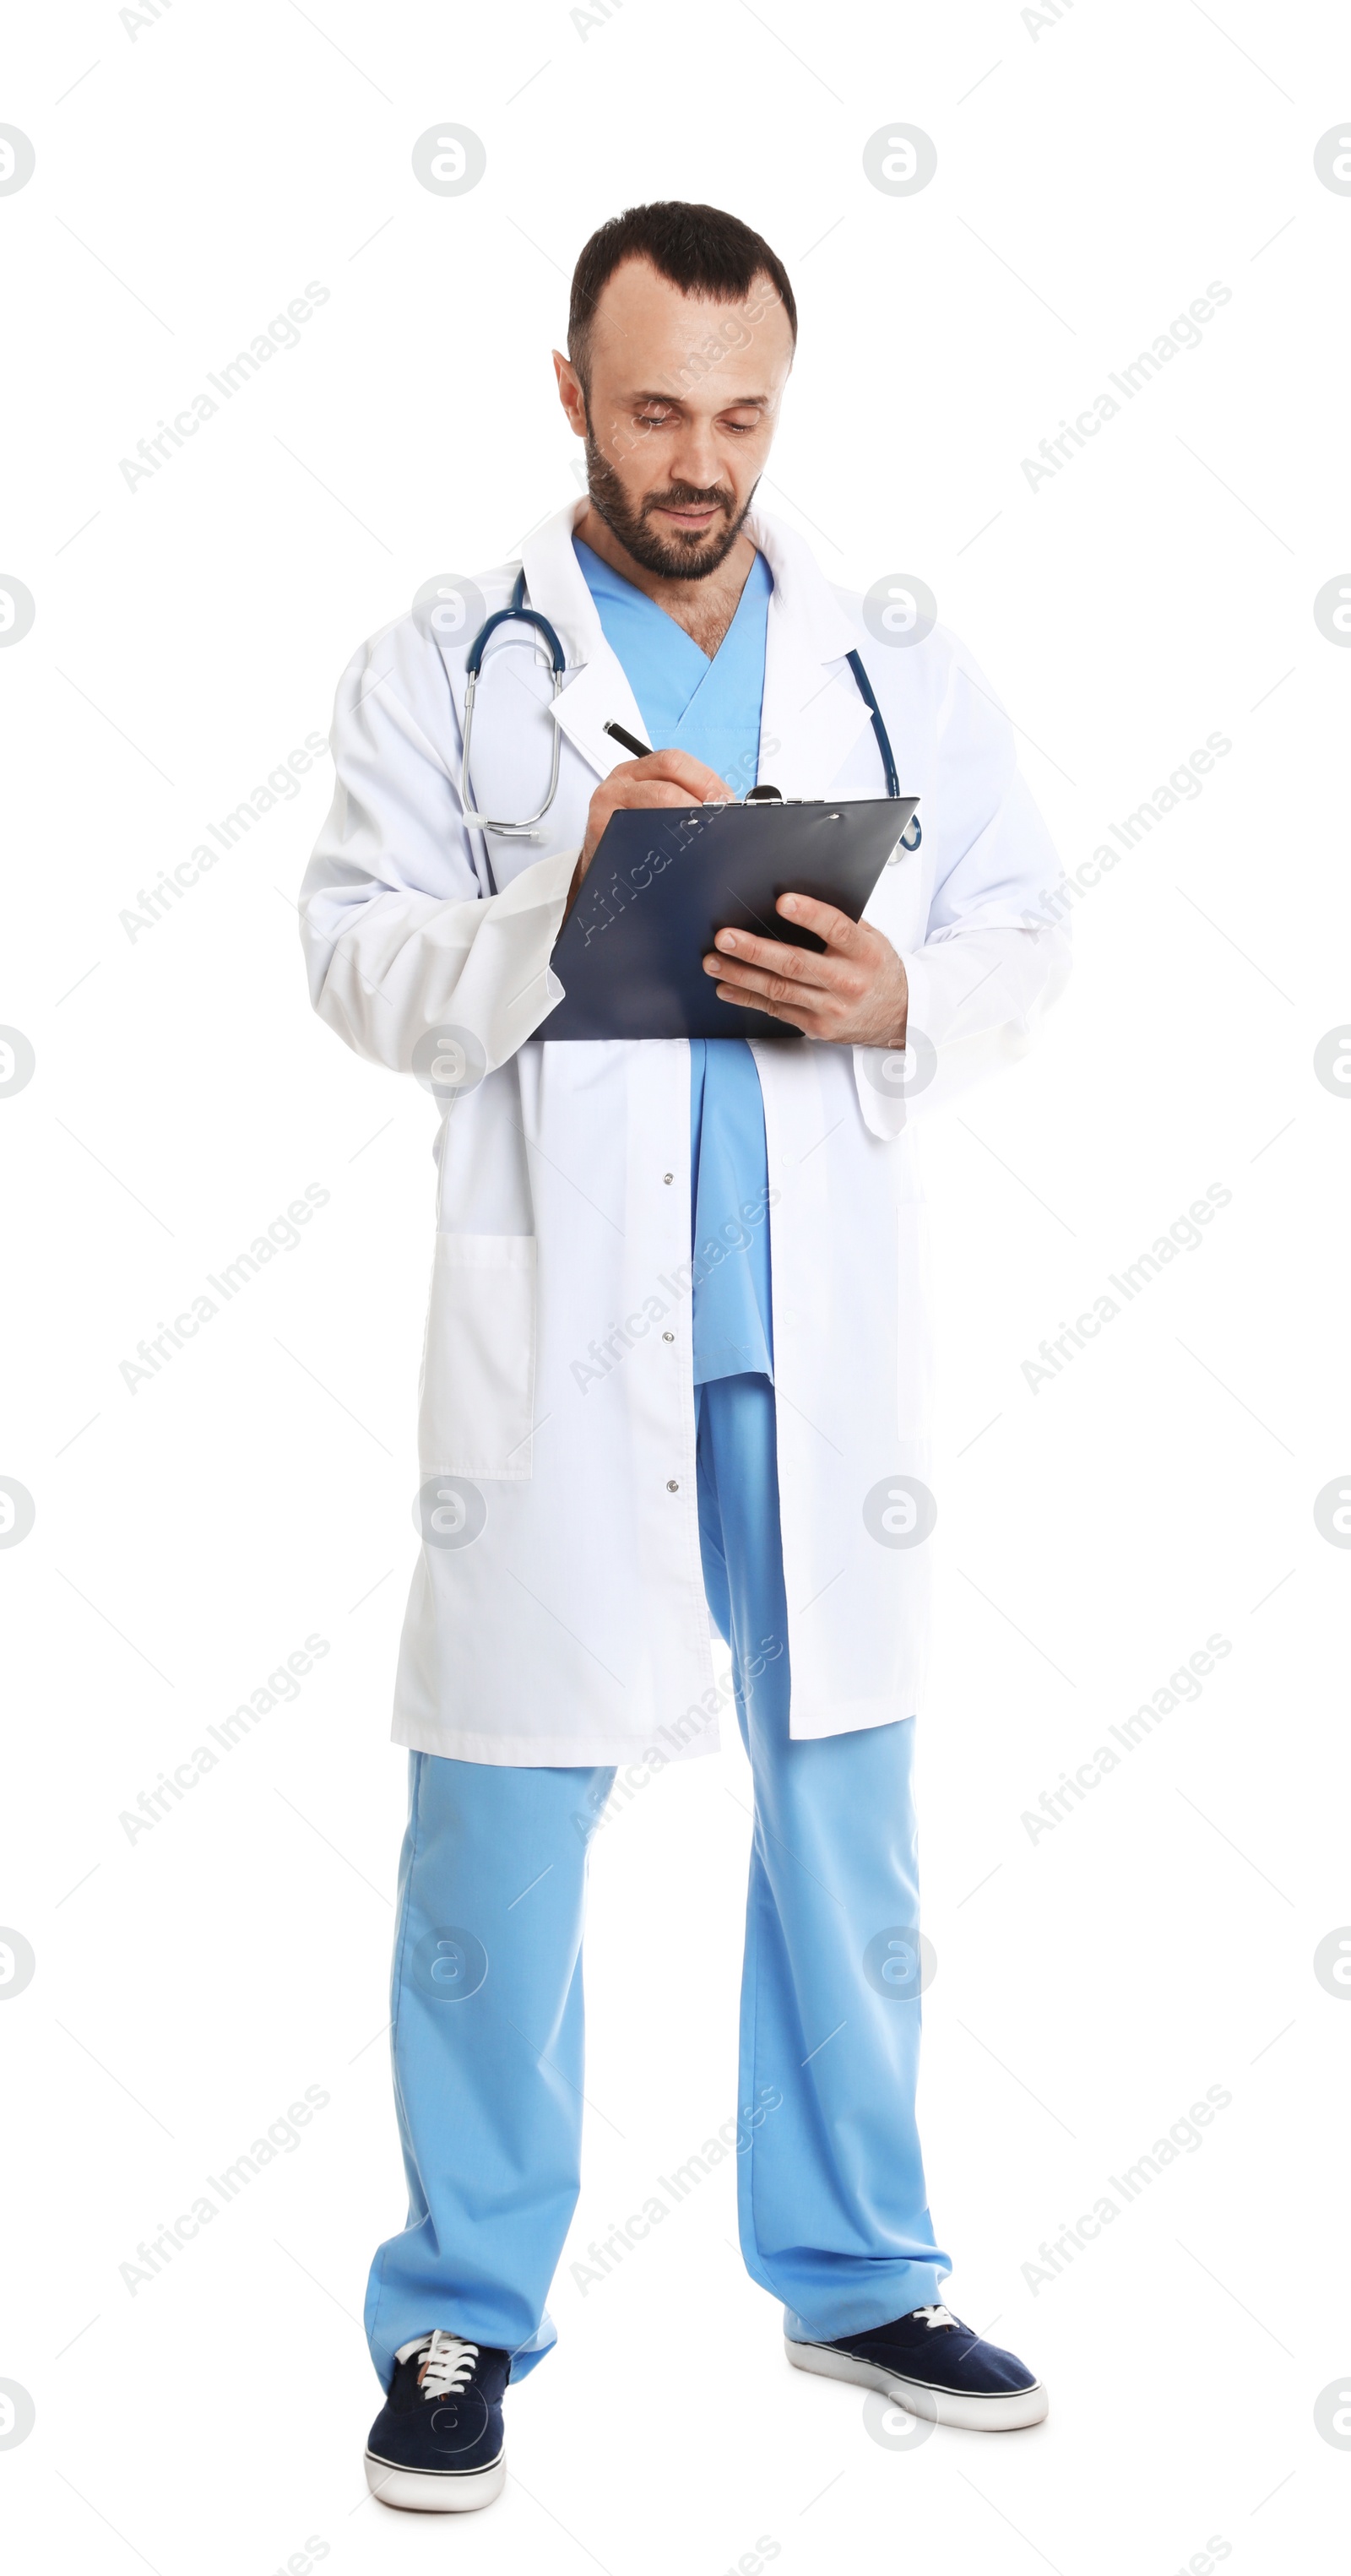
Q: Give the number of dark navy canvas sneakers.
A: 2